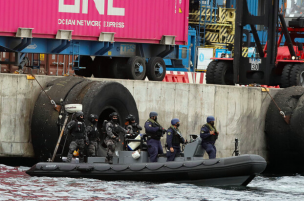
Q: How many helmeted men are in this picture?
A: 7